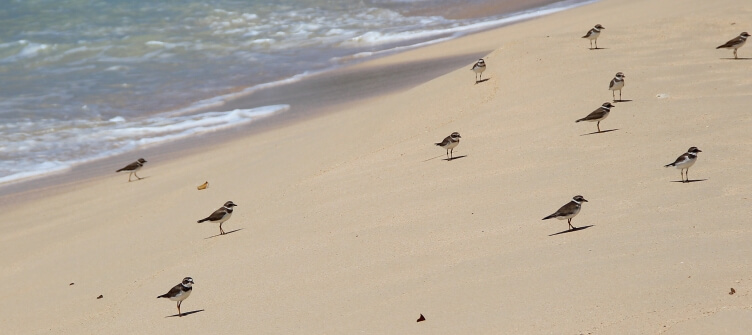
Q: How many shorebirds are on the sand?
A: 11